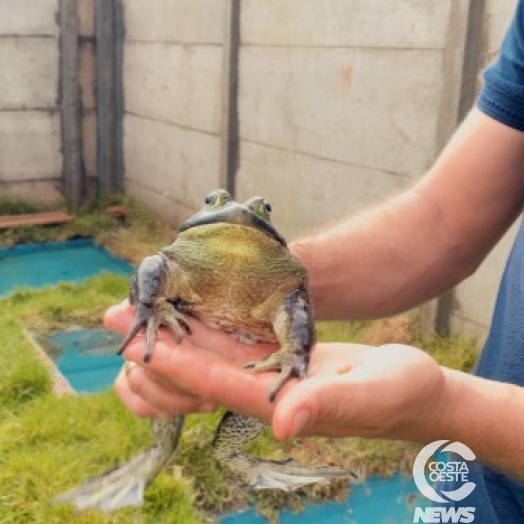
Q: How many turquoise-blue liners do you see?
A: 3